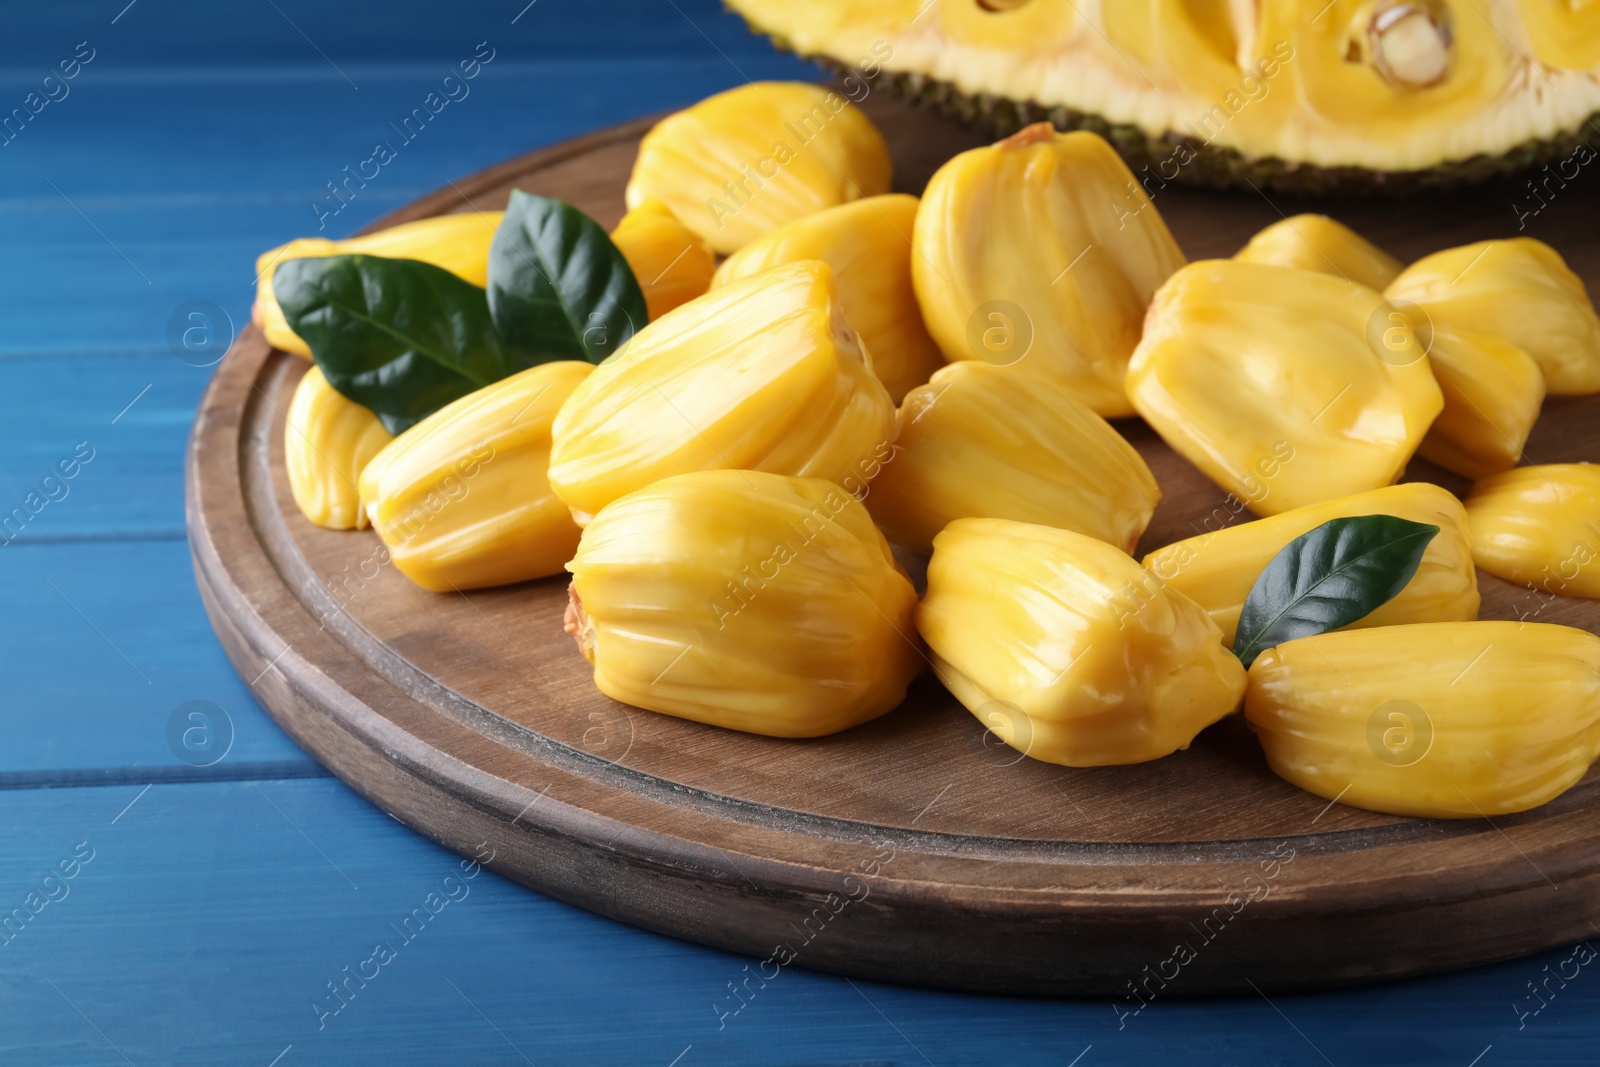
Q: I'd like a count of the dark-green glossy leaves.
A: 3